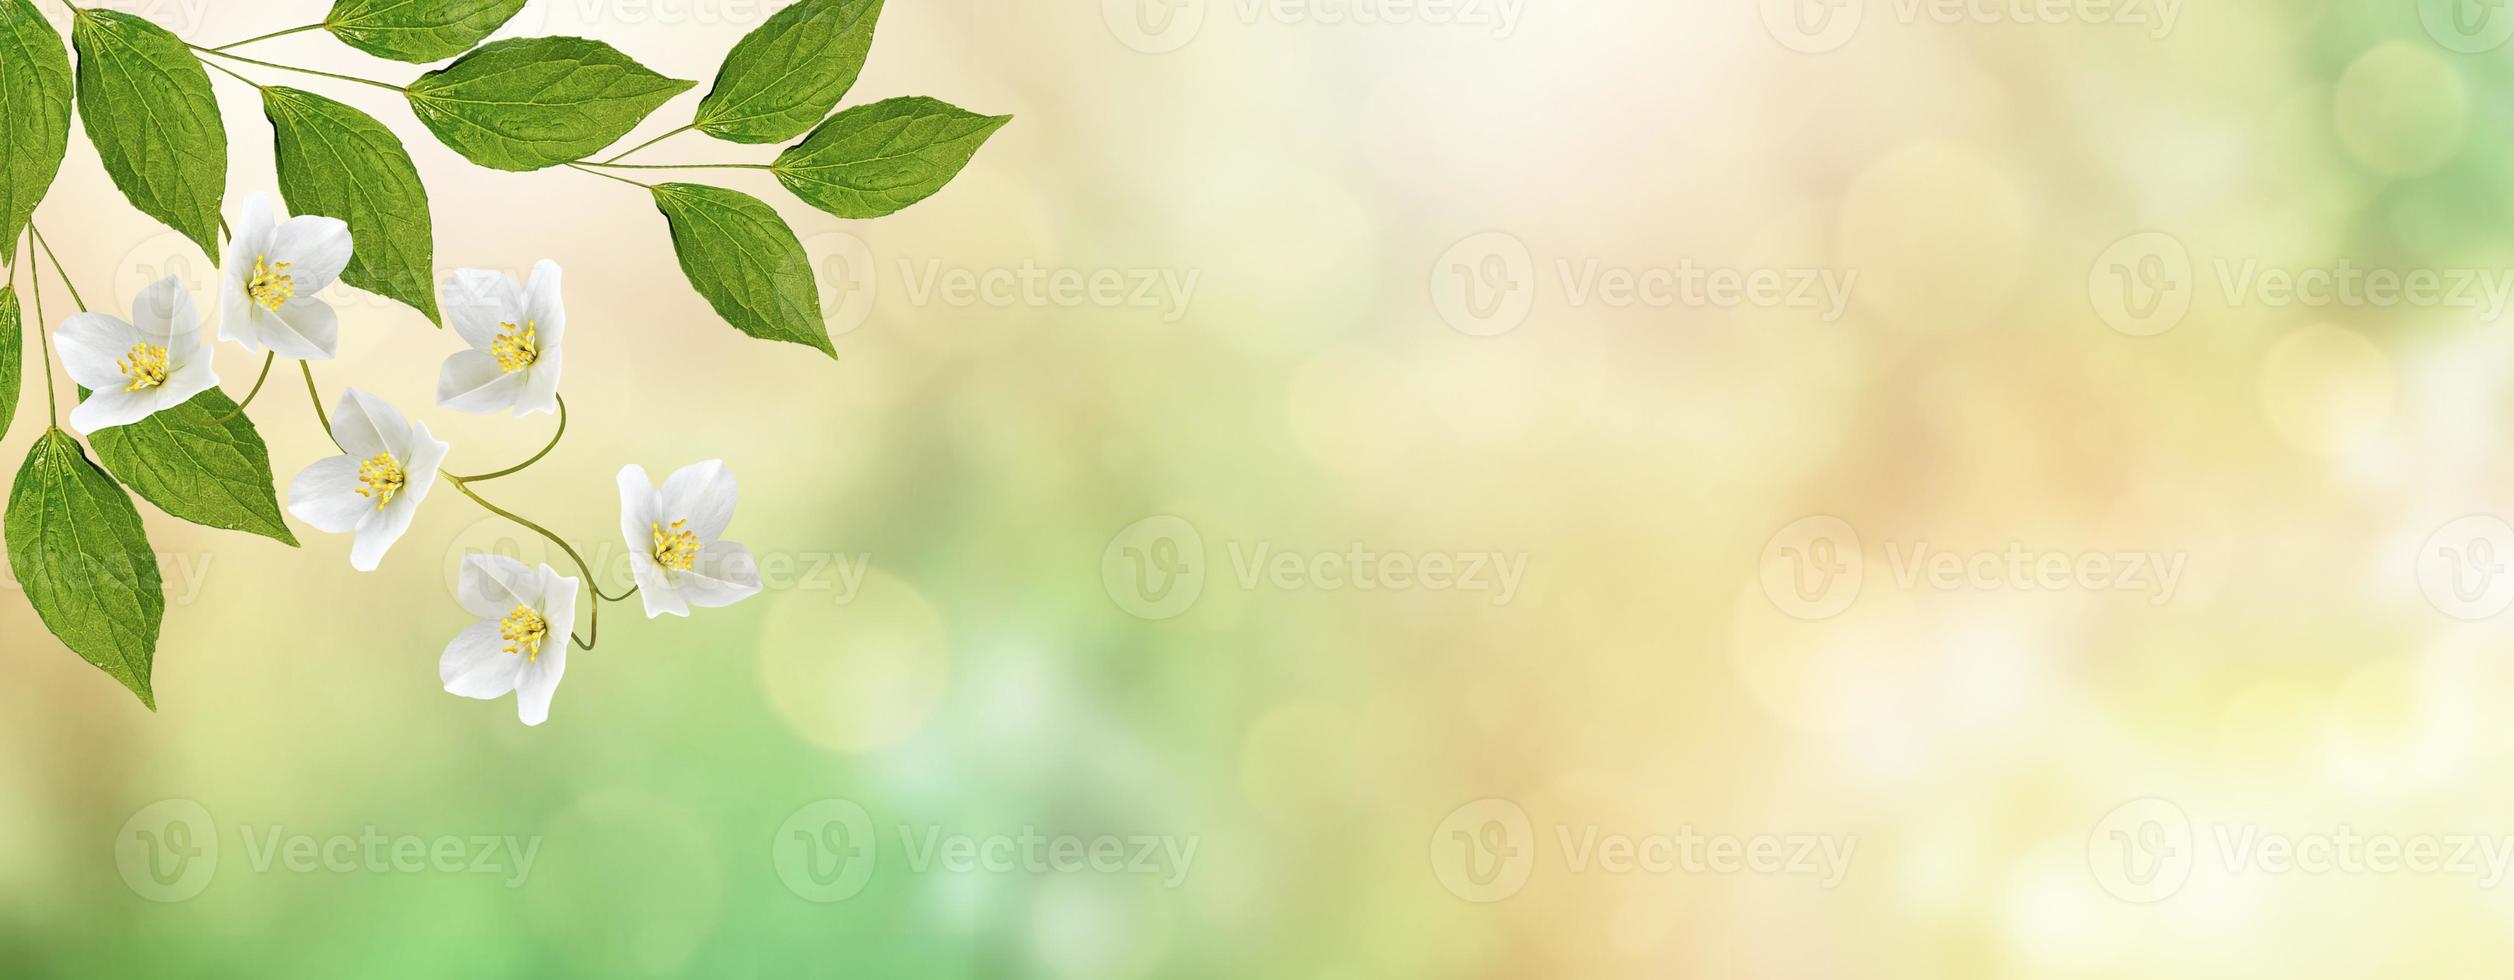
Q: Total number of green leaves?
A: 11